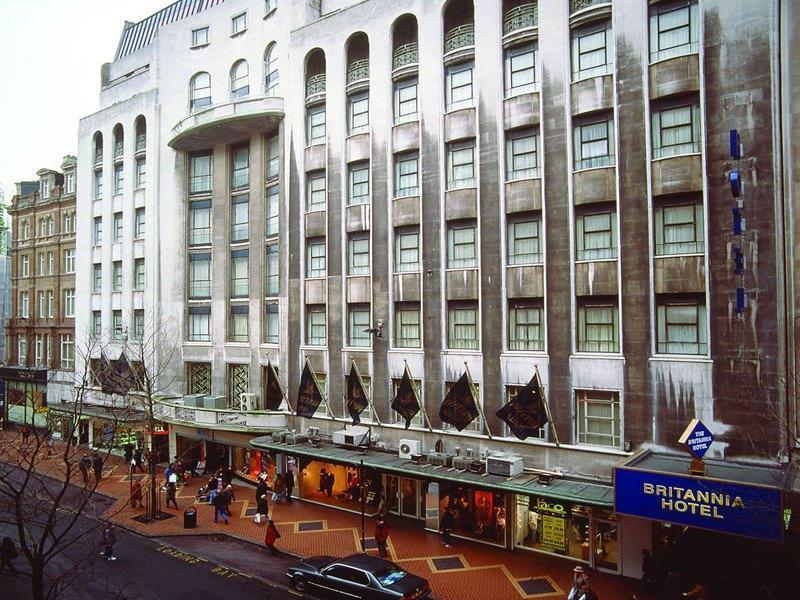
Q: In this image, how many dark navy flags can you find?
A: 8